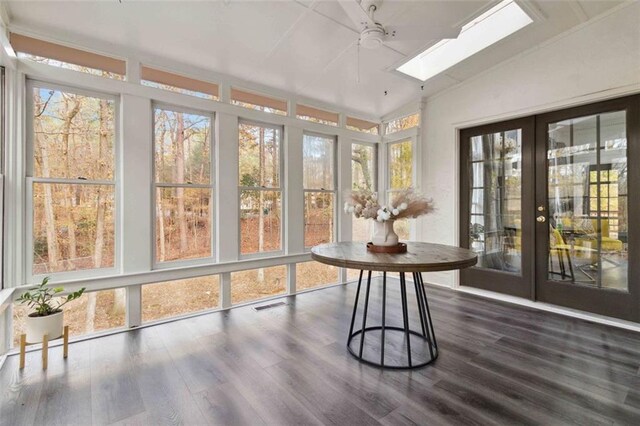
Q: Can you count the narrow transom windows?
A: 6